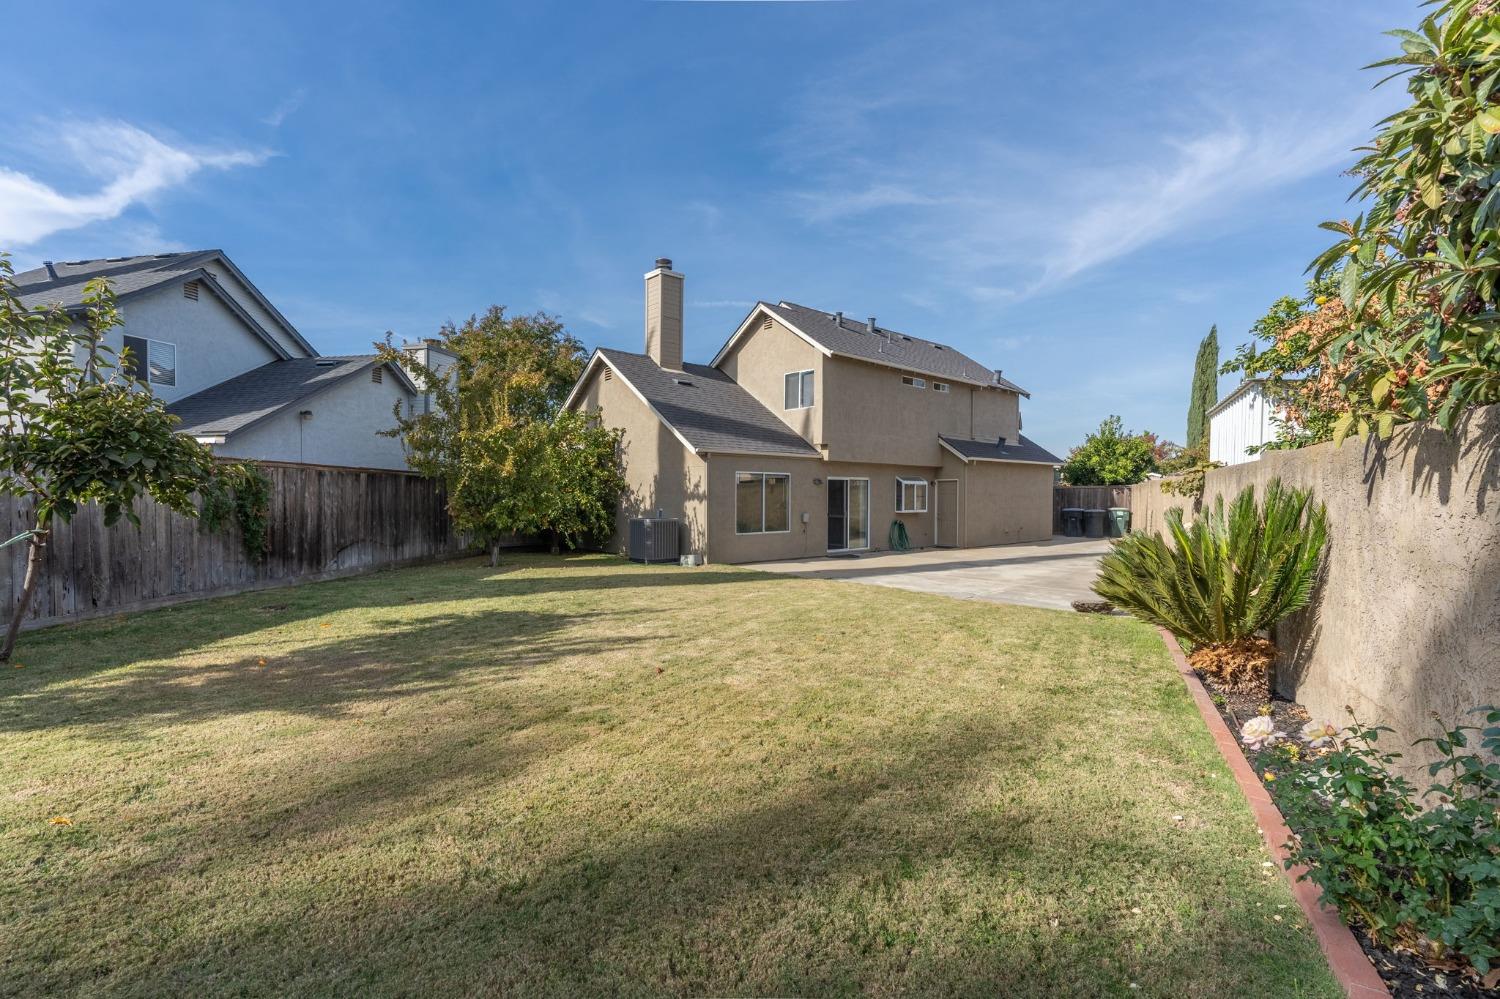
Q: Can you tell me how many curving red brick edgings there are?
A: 1